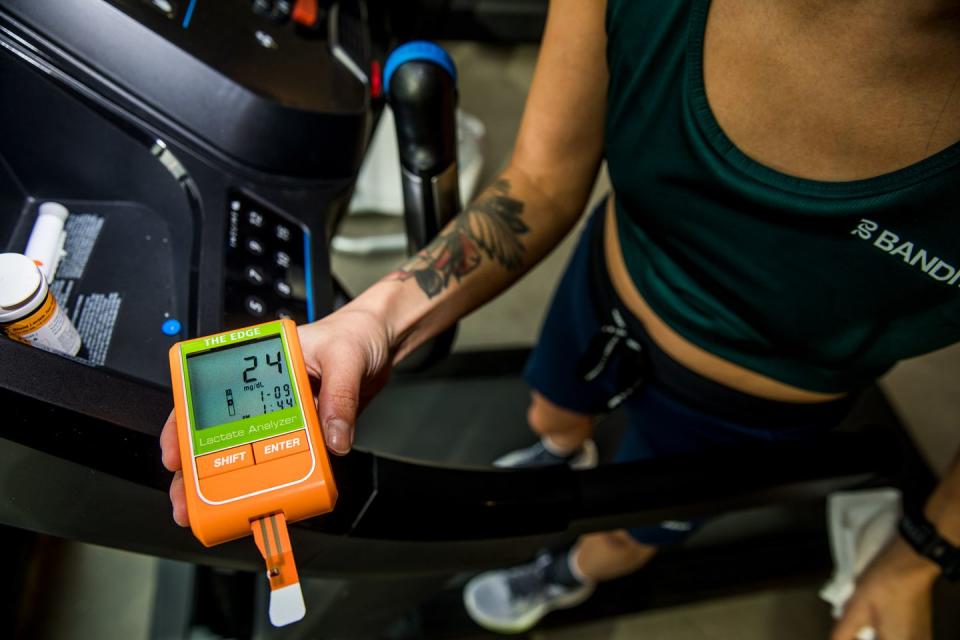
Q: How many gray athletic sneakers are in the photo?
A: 2